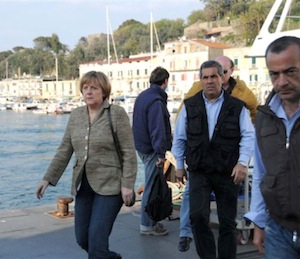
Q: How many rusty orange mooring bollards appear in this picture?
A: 1